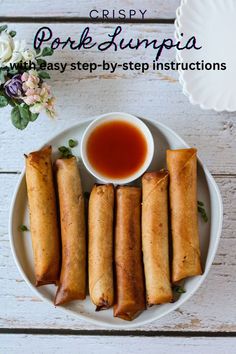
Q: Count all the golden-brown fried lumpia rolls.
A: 6